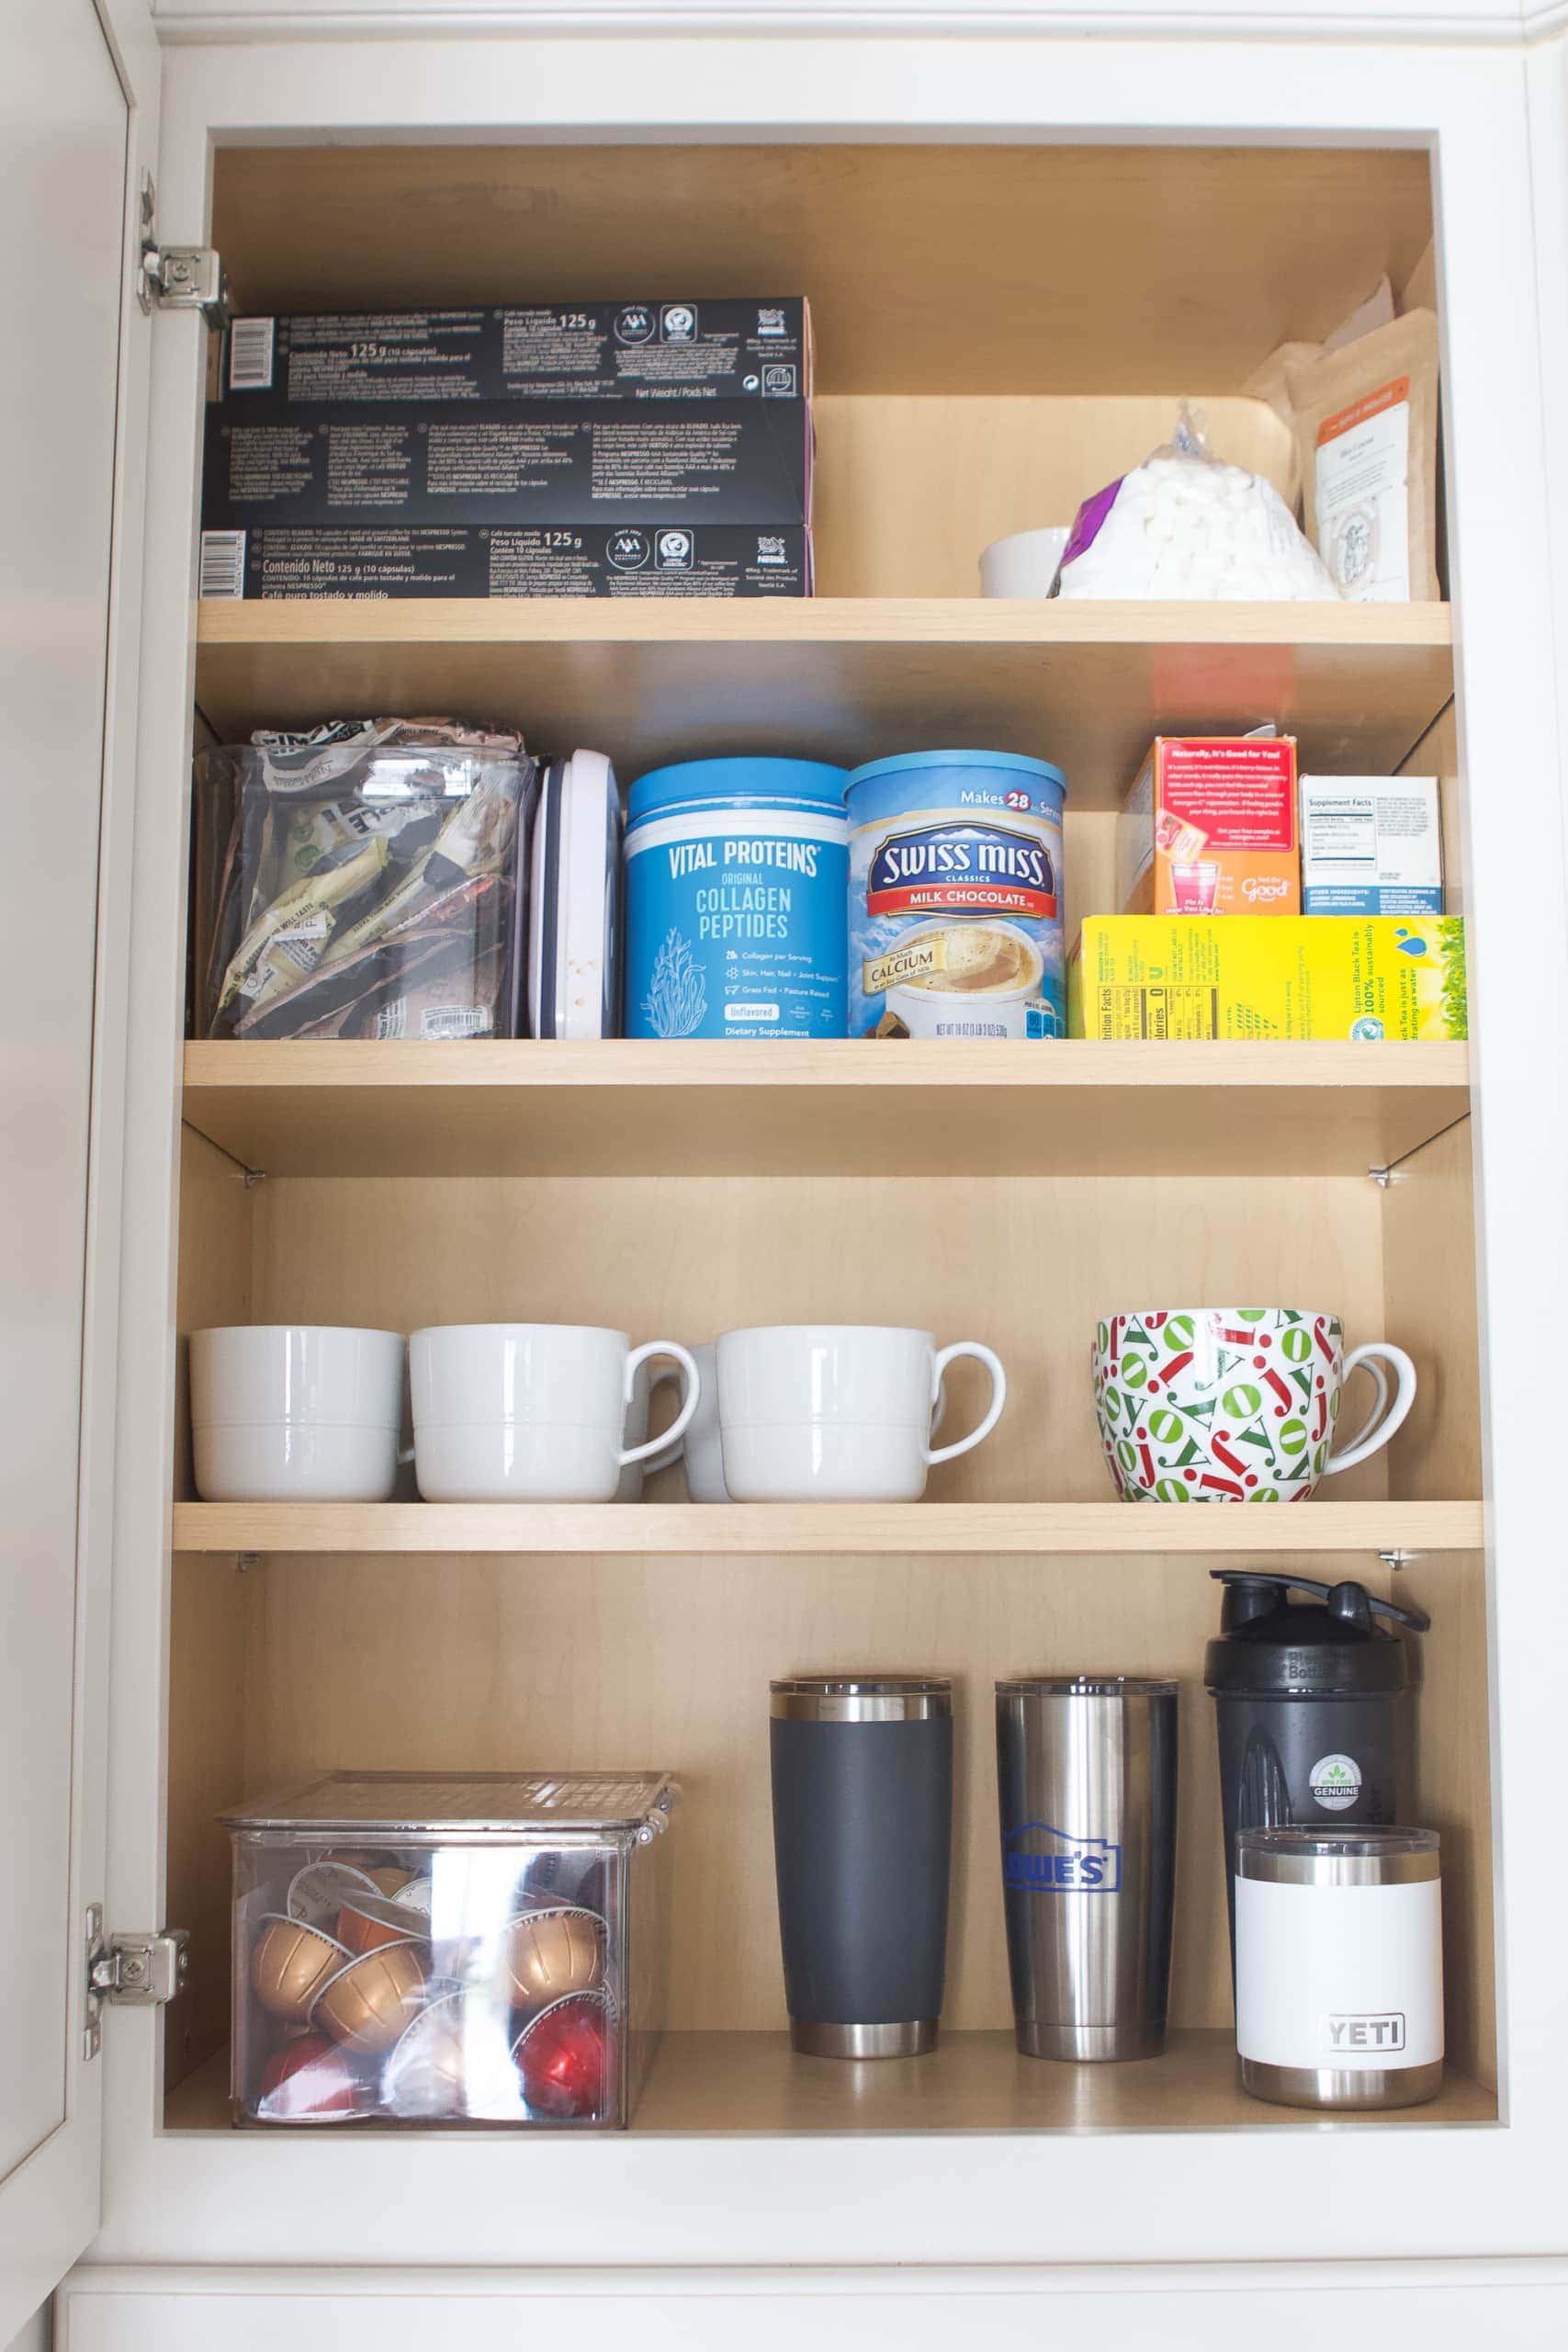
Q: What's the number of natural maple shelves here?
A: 3